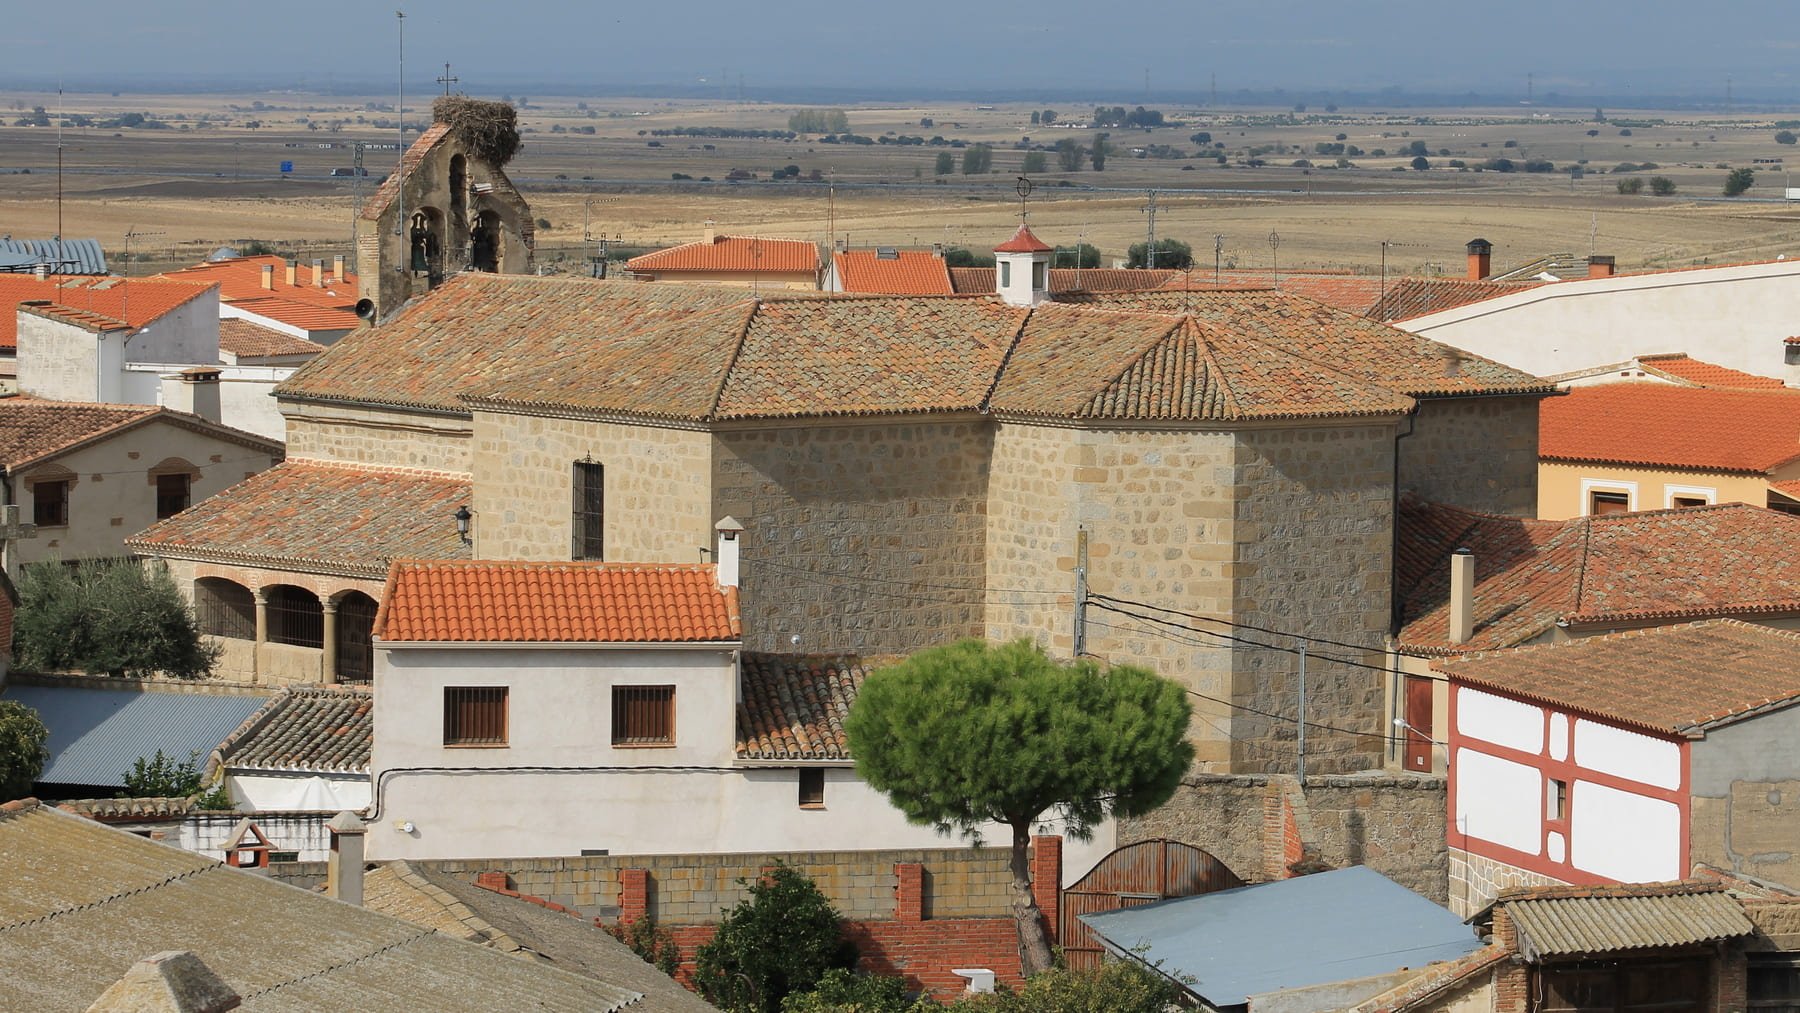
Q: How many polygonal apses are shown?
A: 1